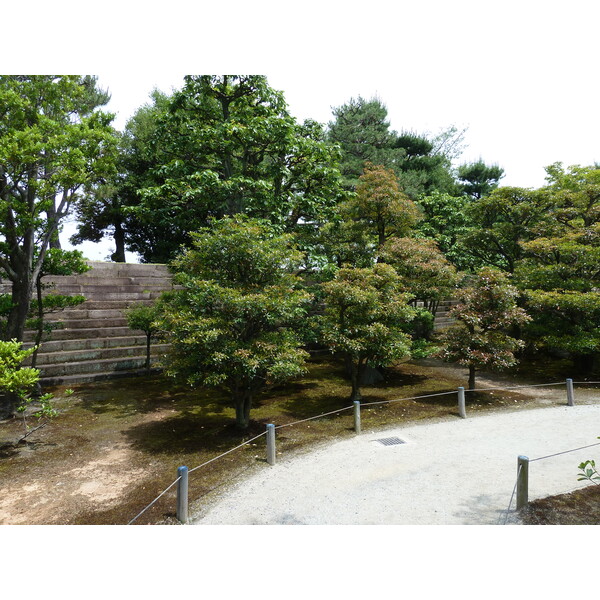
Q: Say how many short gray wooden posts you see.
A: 6